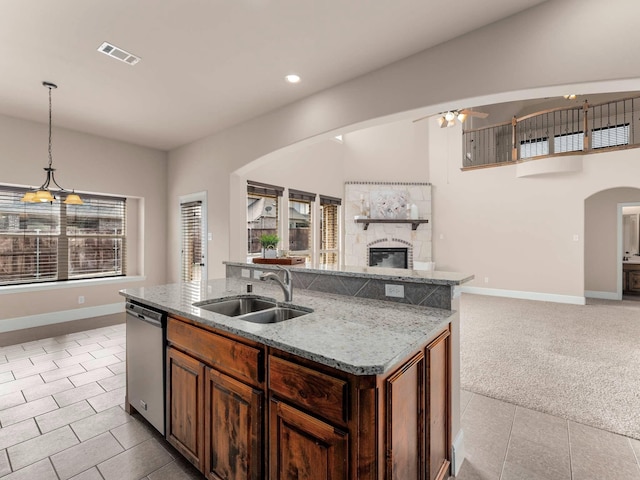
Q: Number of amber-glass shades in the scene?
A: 3